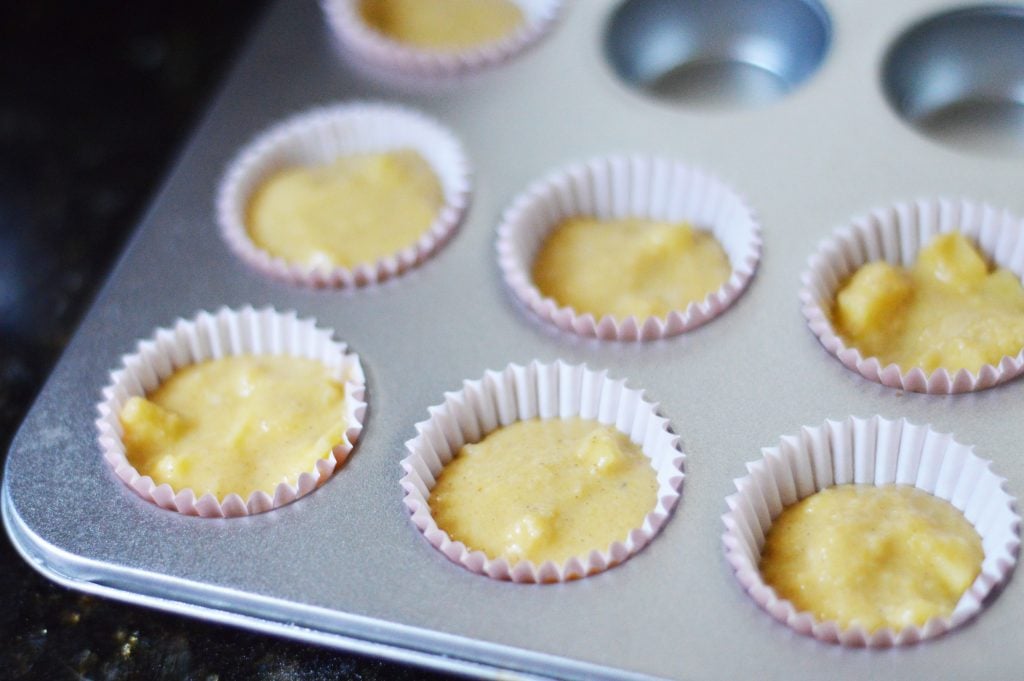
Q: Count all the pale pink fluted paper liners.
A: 7